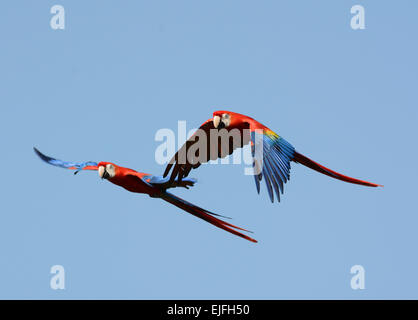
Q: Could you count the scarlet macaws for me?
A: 2